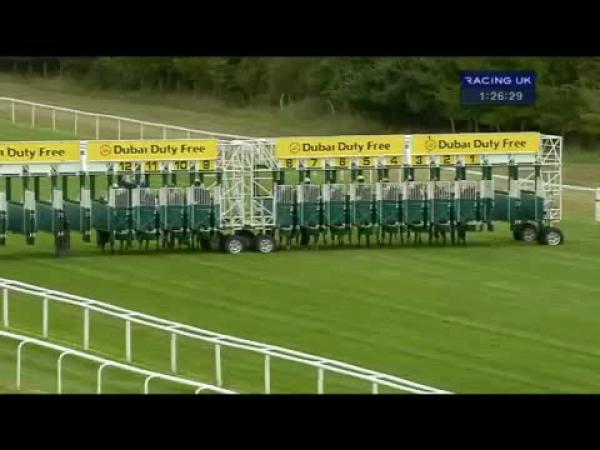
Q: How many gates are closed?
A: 12